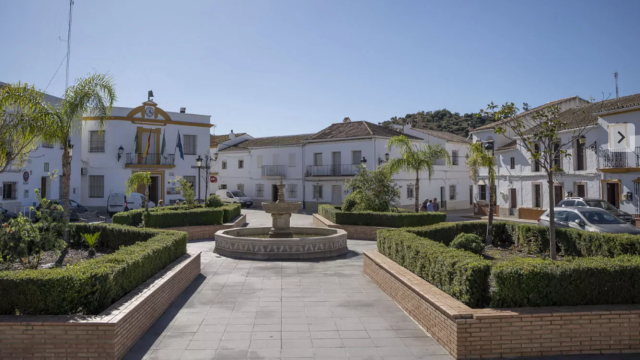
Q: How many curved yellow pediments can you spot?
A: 1